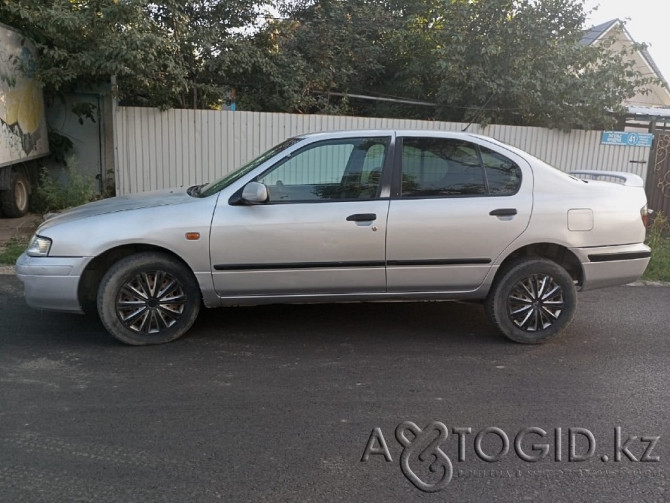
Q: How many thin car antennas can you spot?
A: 1